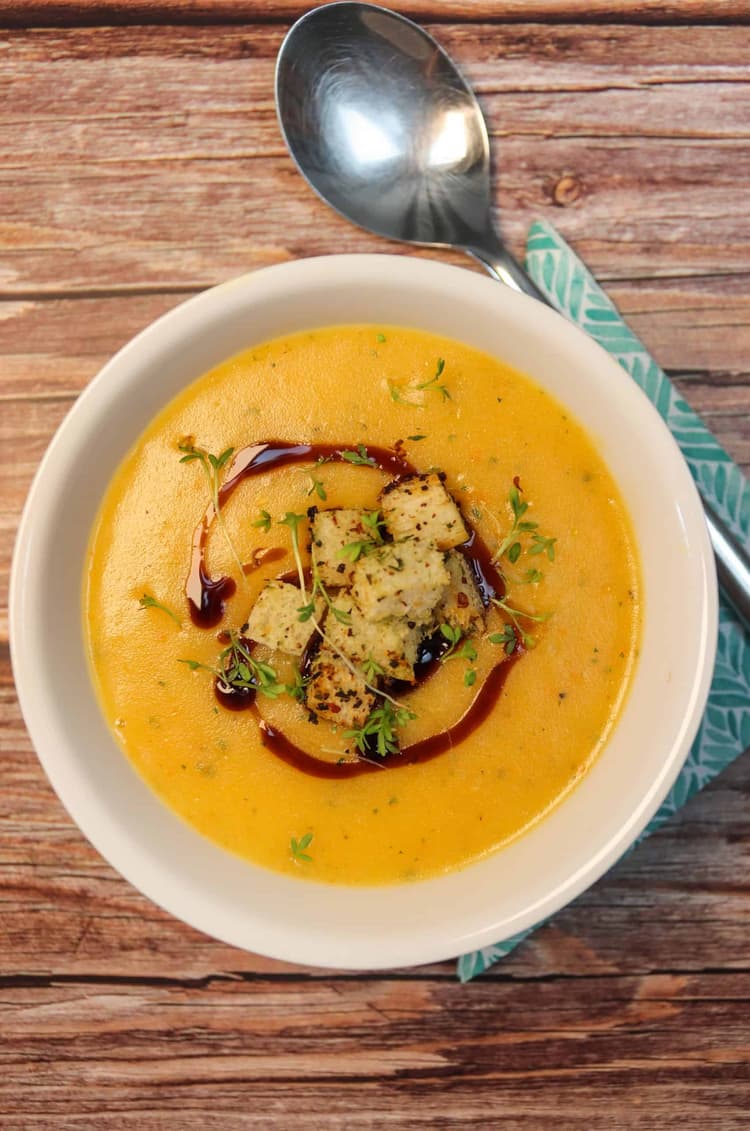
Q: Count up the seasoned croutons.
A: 7